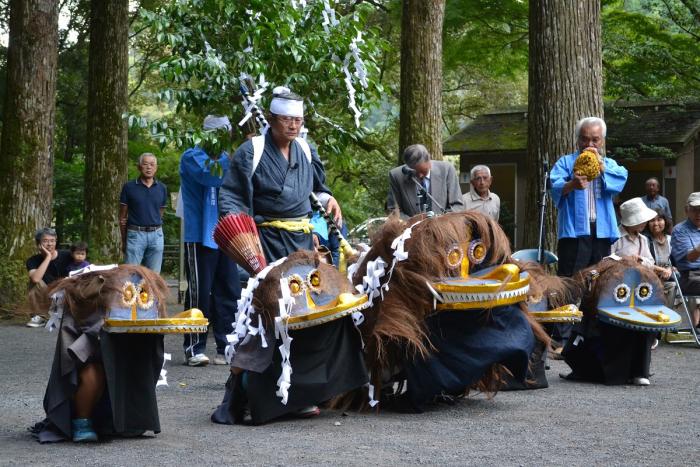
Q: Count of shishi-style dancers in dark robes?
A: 5